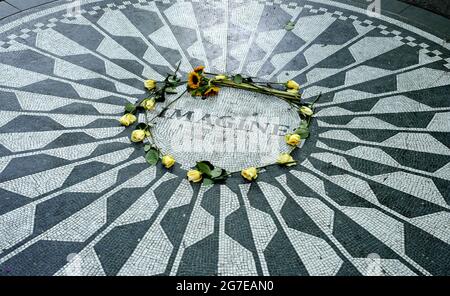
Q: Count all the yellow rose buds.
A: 12